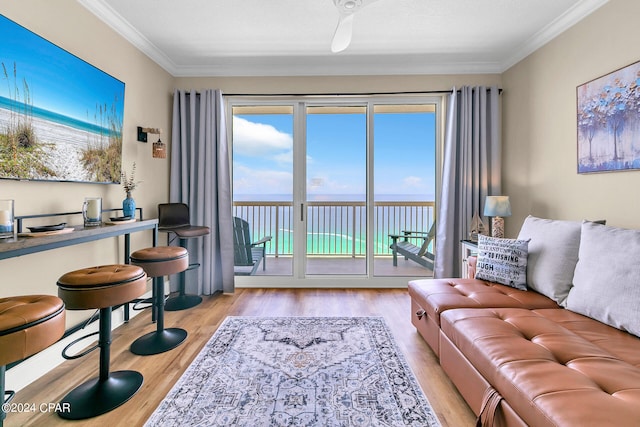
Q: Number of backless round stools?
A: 3